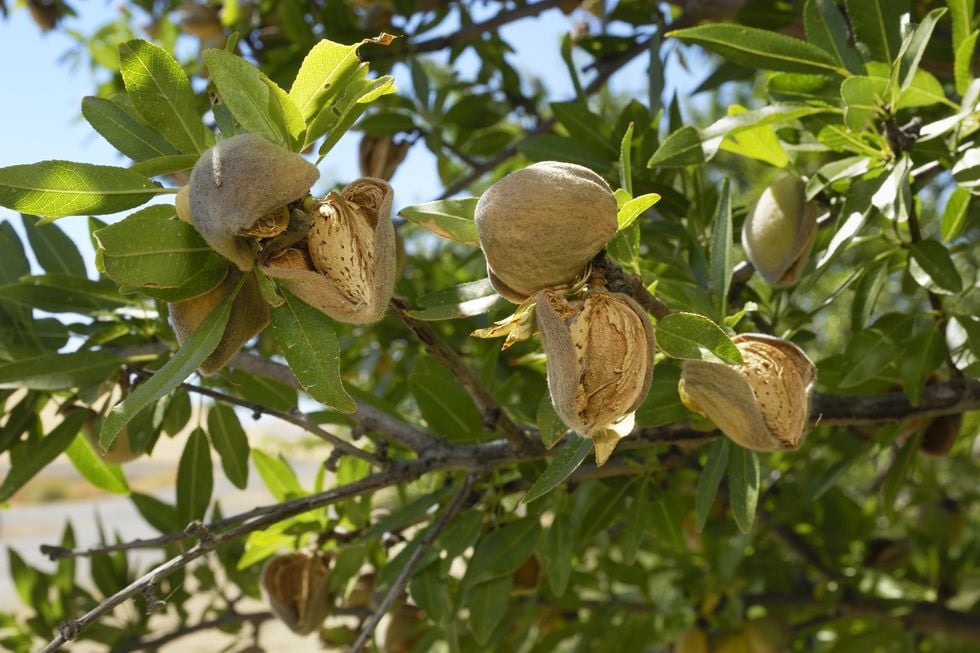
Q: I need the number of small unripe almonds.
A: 1